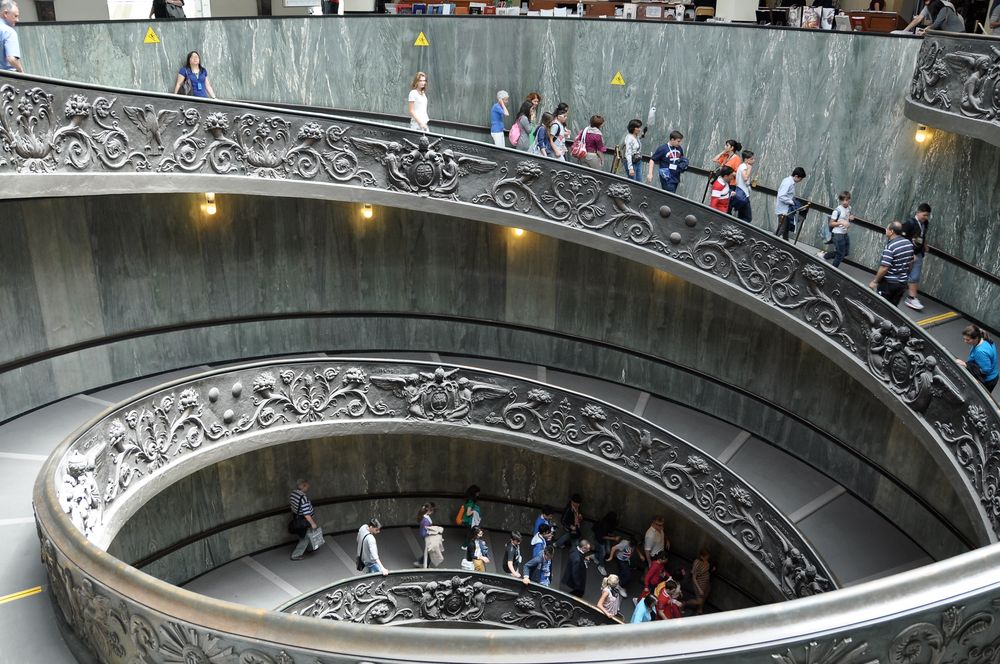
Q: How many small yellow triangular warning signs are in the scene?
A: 3